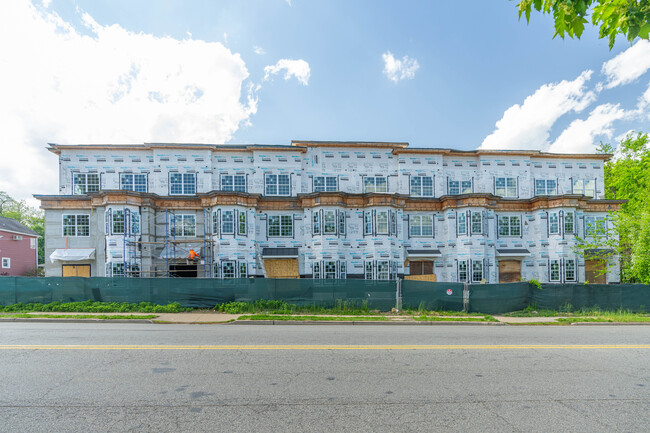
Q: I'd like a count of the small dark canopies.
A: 4